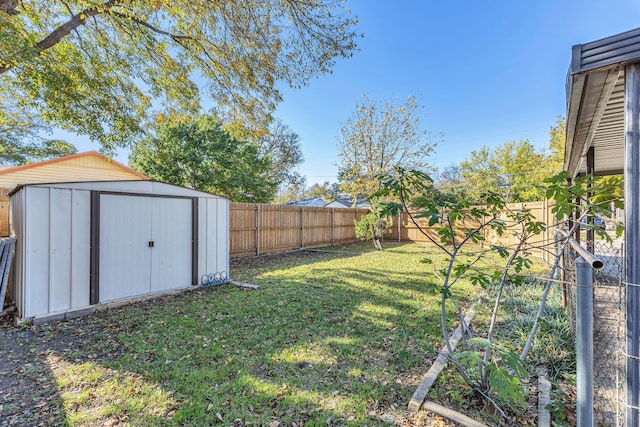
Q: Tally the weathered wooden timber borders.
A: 3